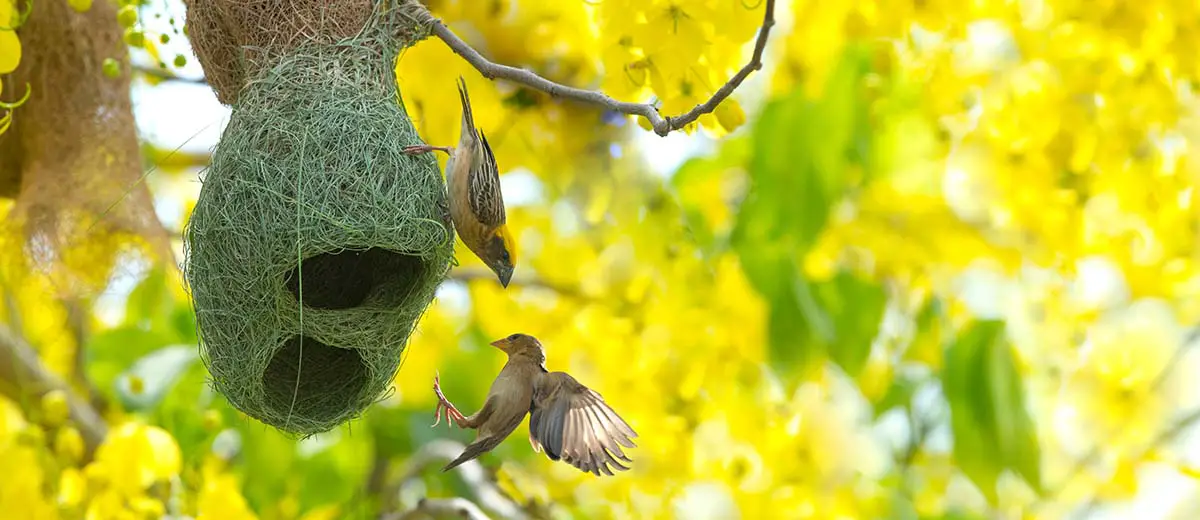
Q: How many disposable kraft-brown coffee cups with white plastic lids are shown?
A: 0